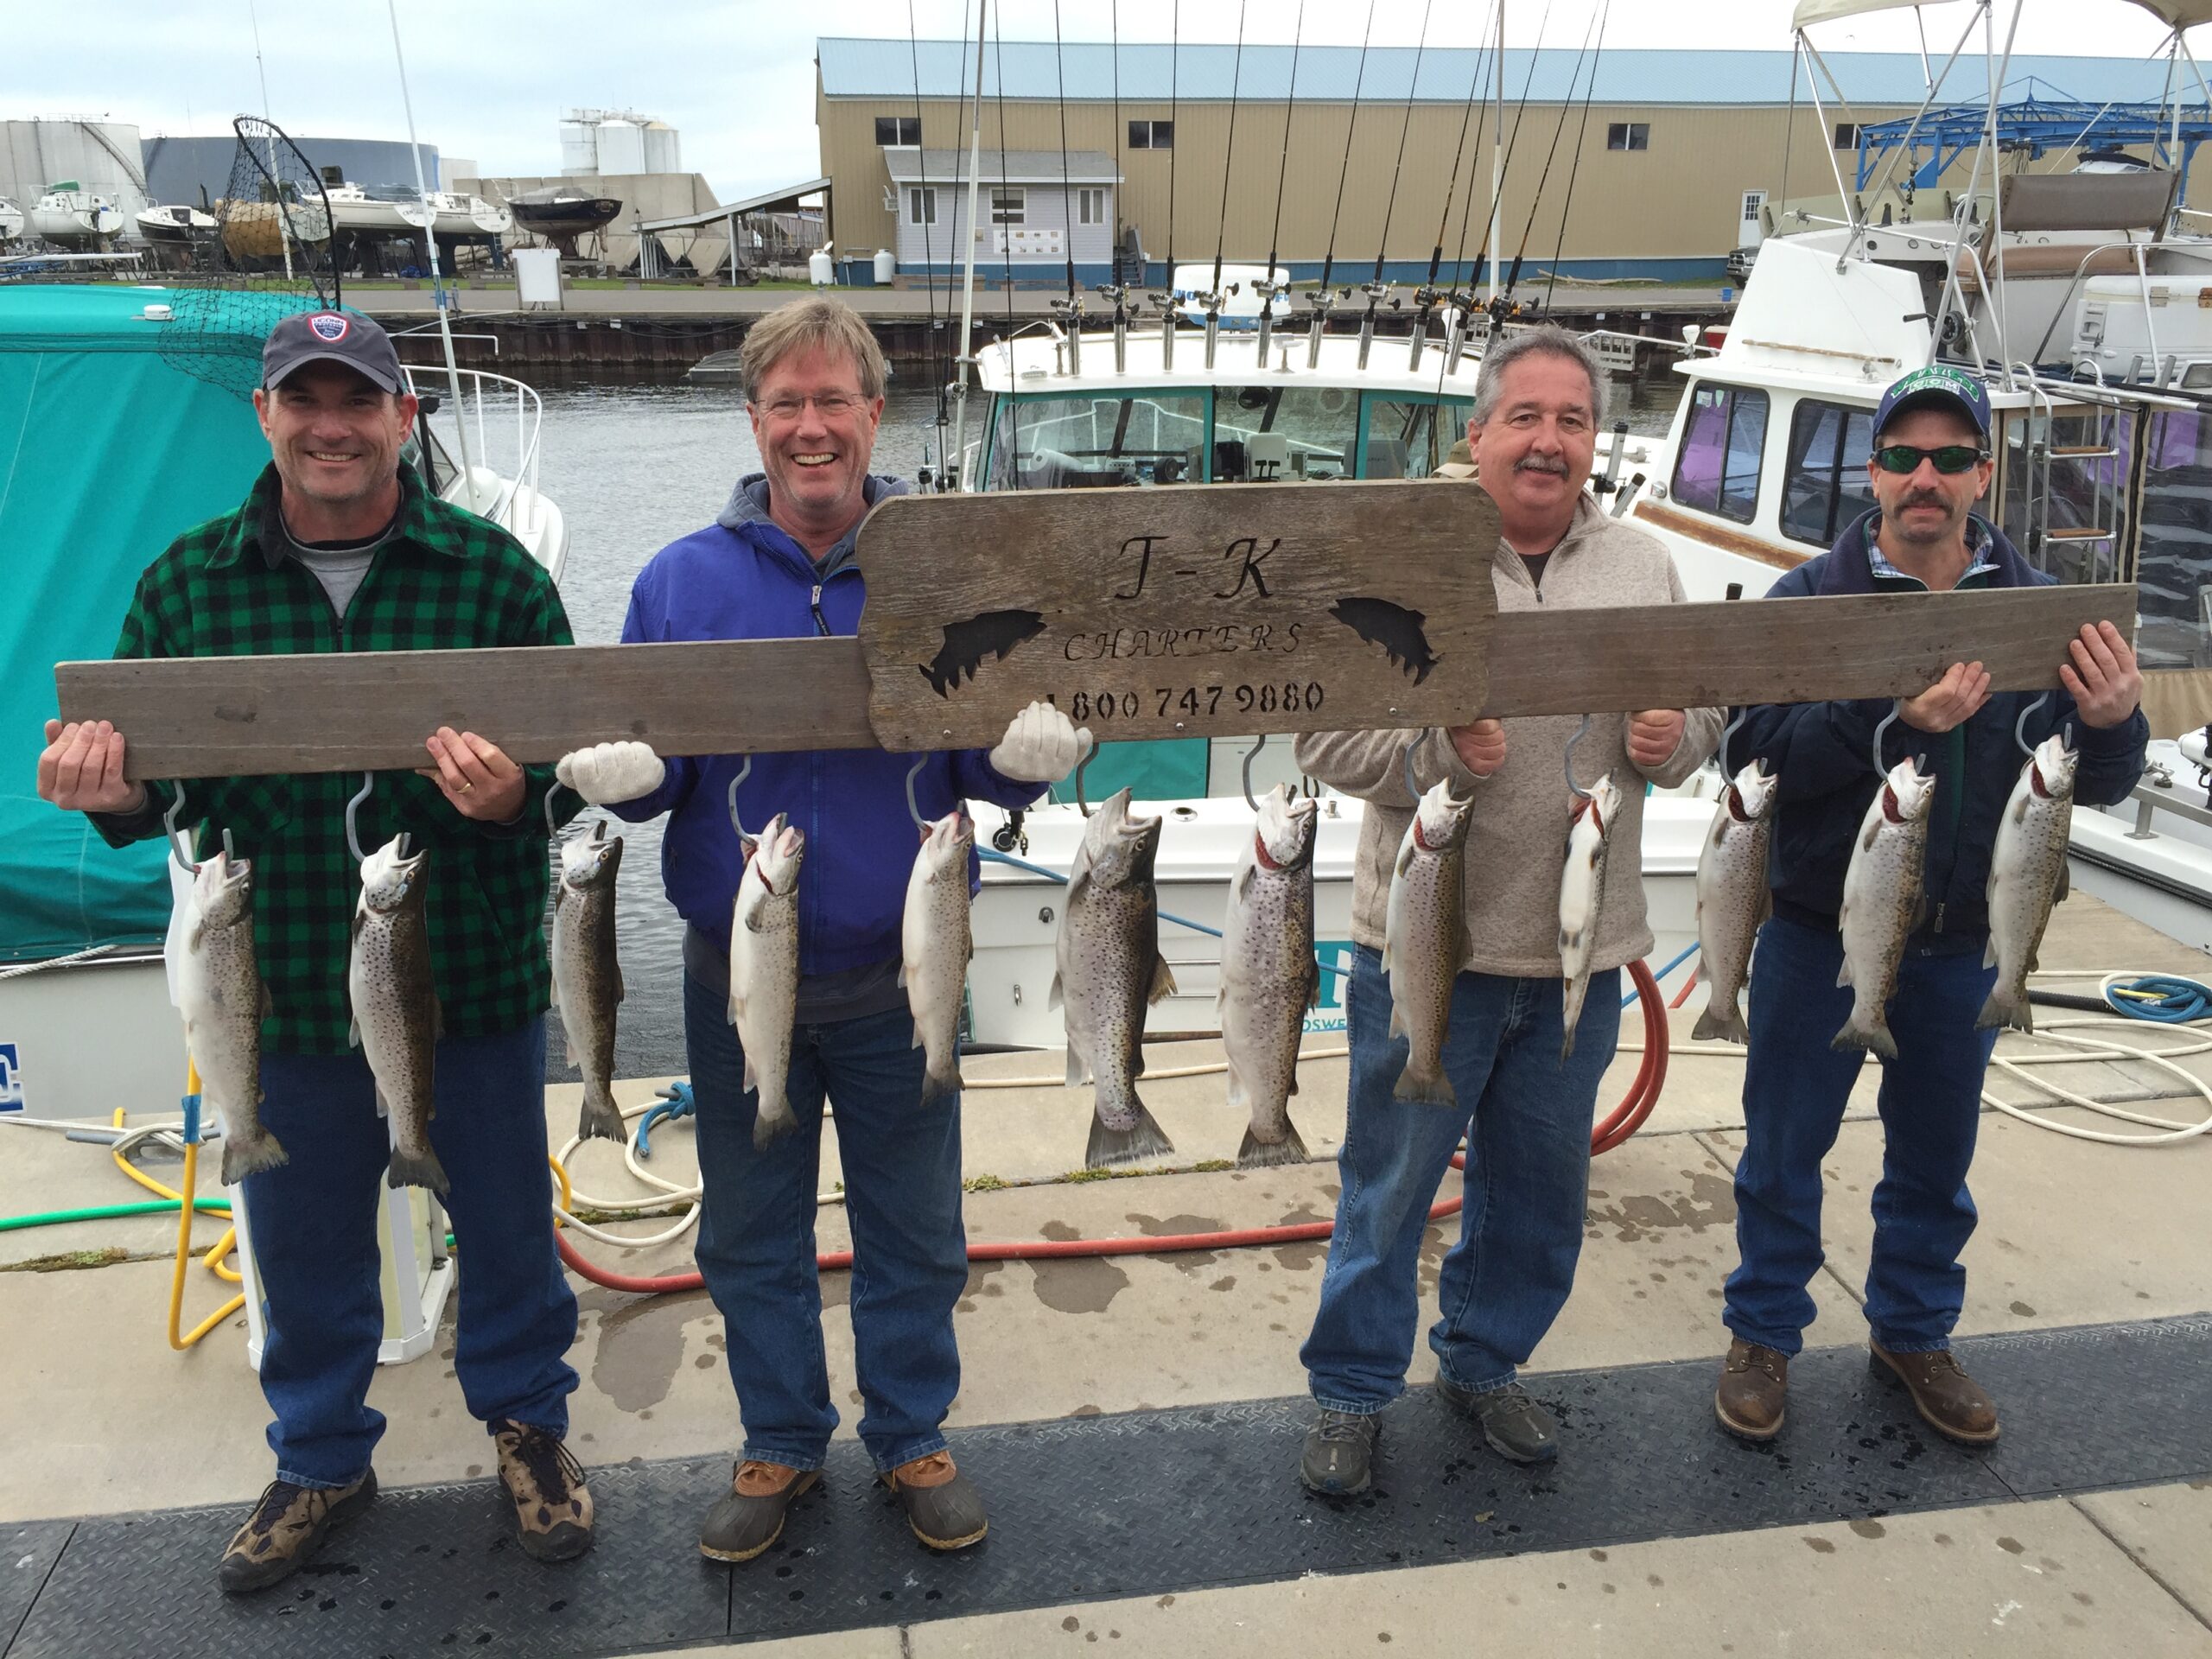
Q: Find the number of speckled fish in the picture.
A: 12